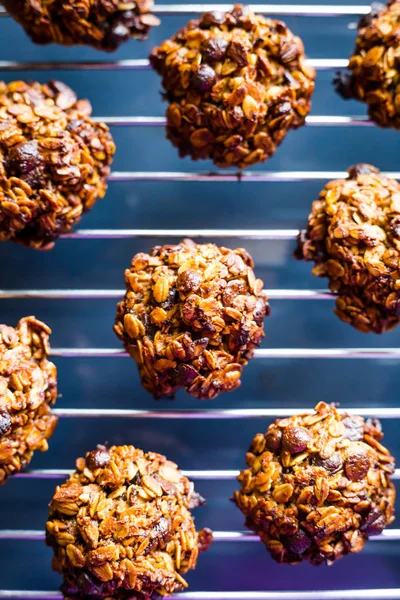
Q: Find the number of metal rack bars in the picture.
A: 11